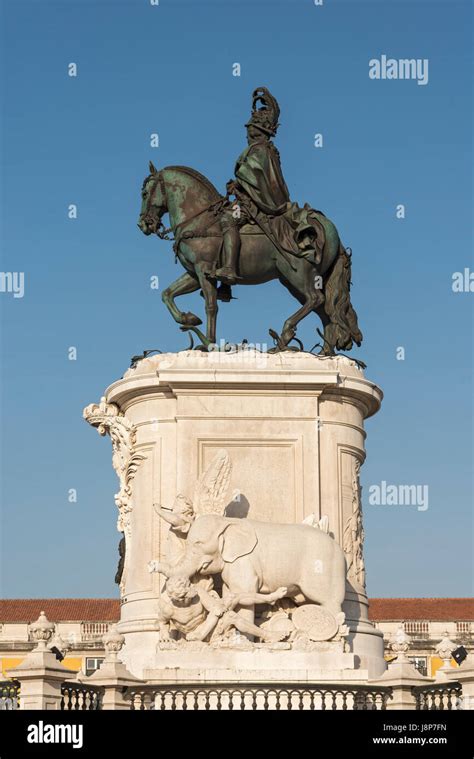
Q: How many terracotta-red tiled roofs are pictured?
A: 2